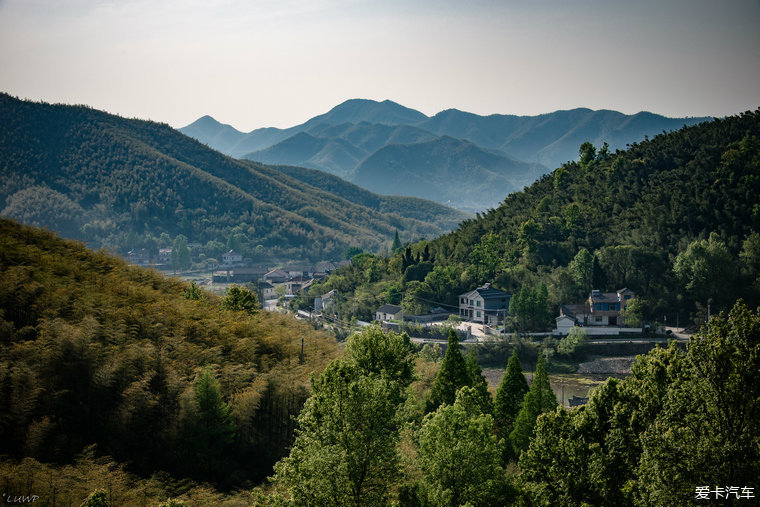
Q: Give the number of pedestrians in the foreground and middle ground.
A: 0